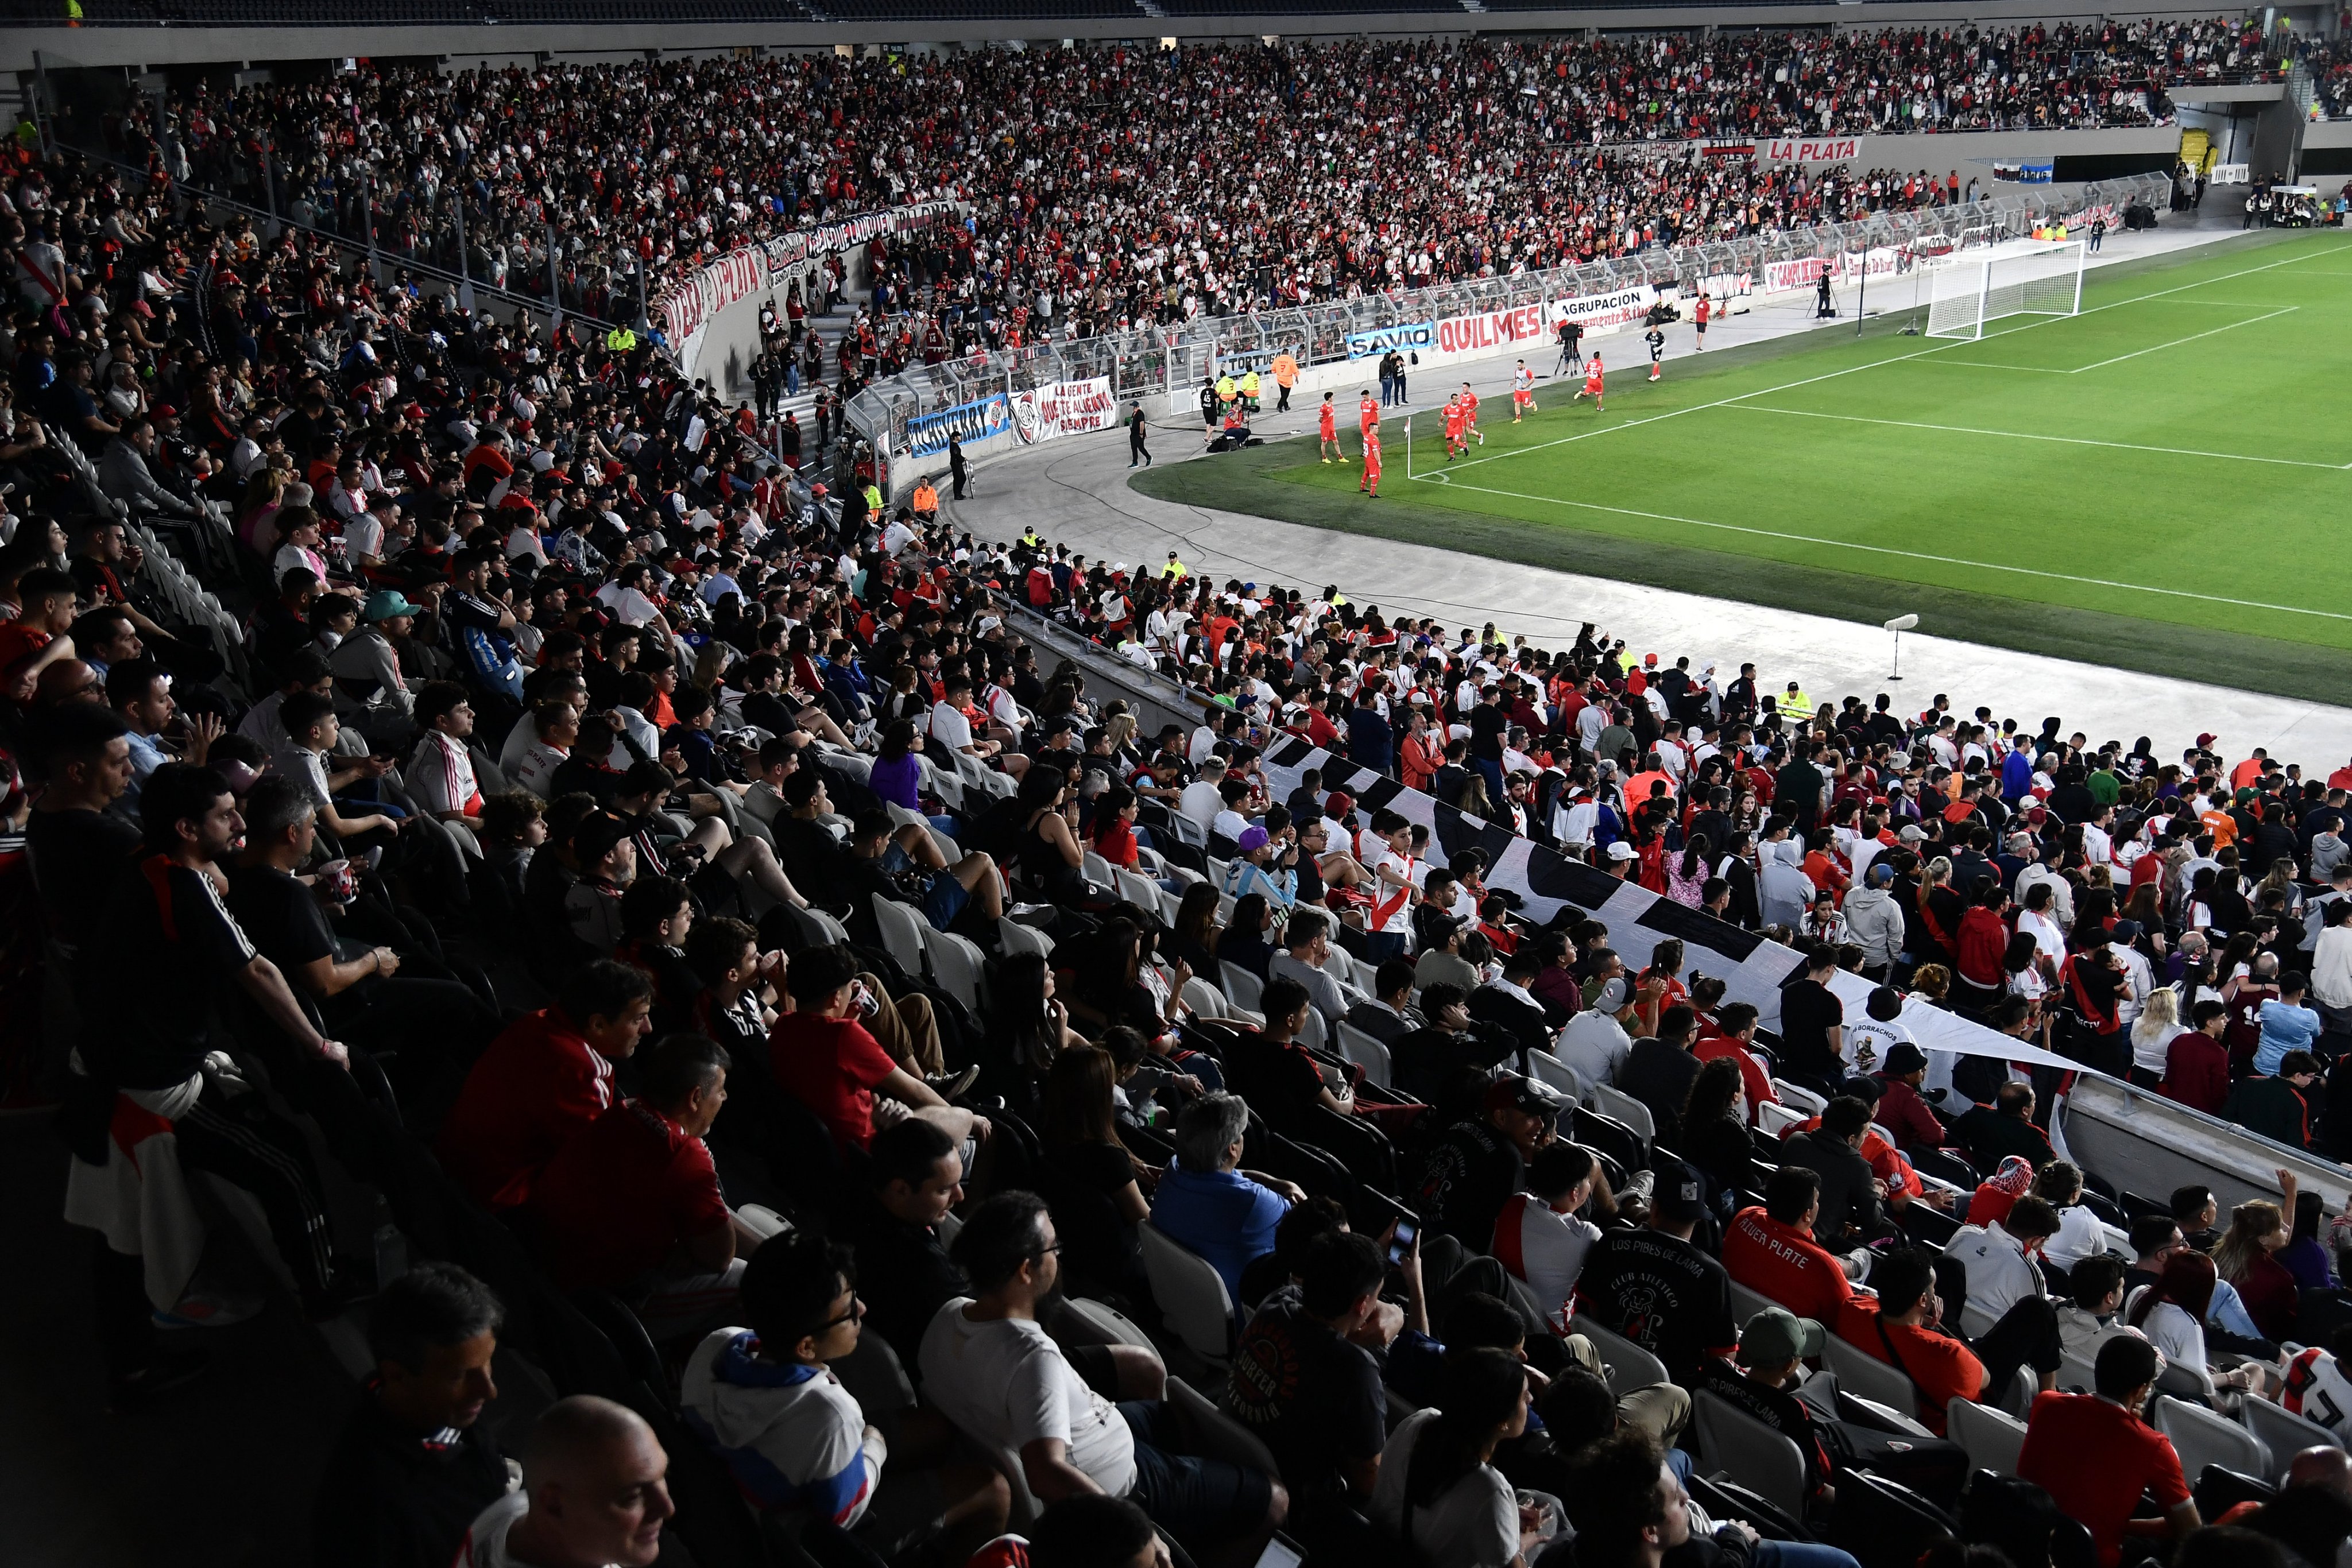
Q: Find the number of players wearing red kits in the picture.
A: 7